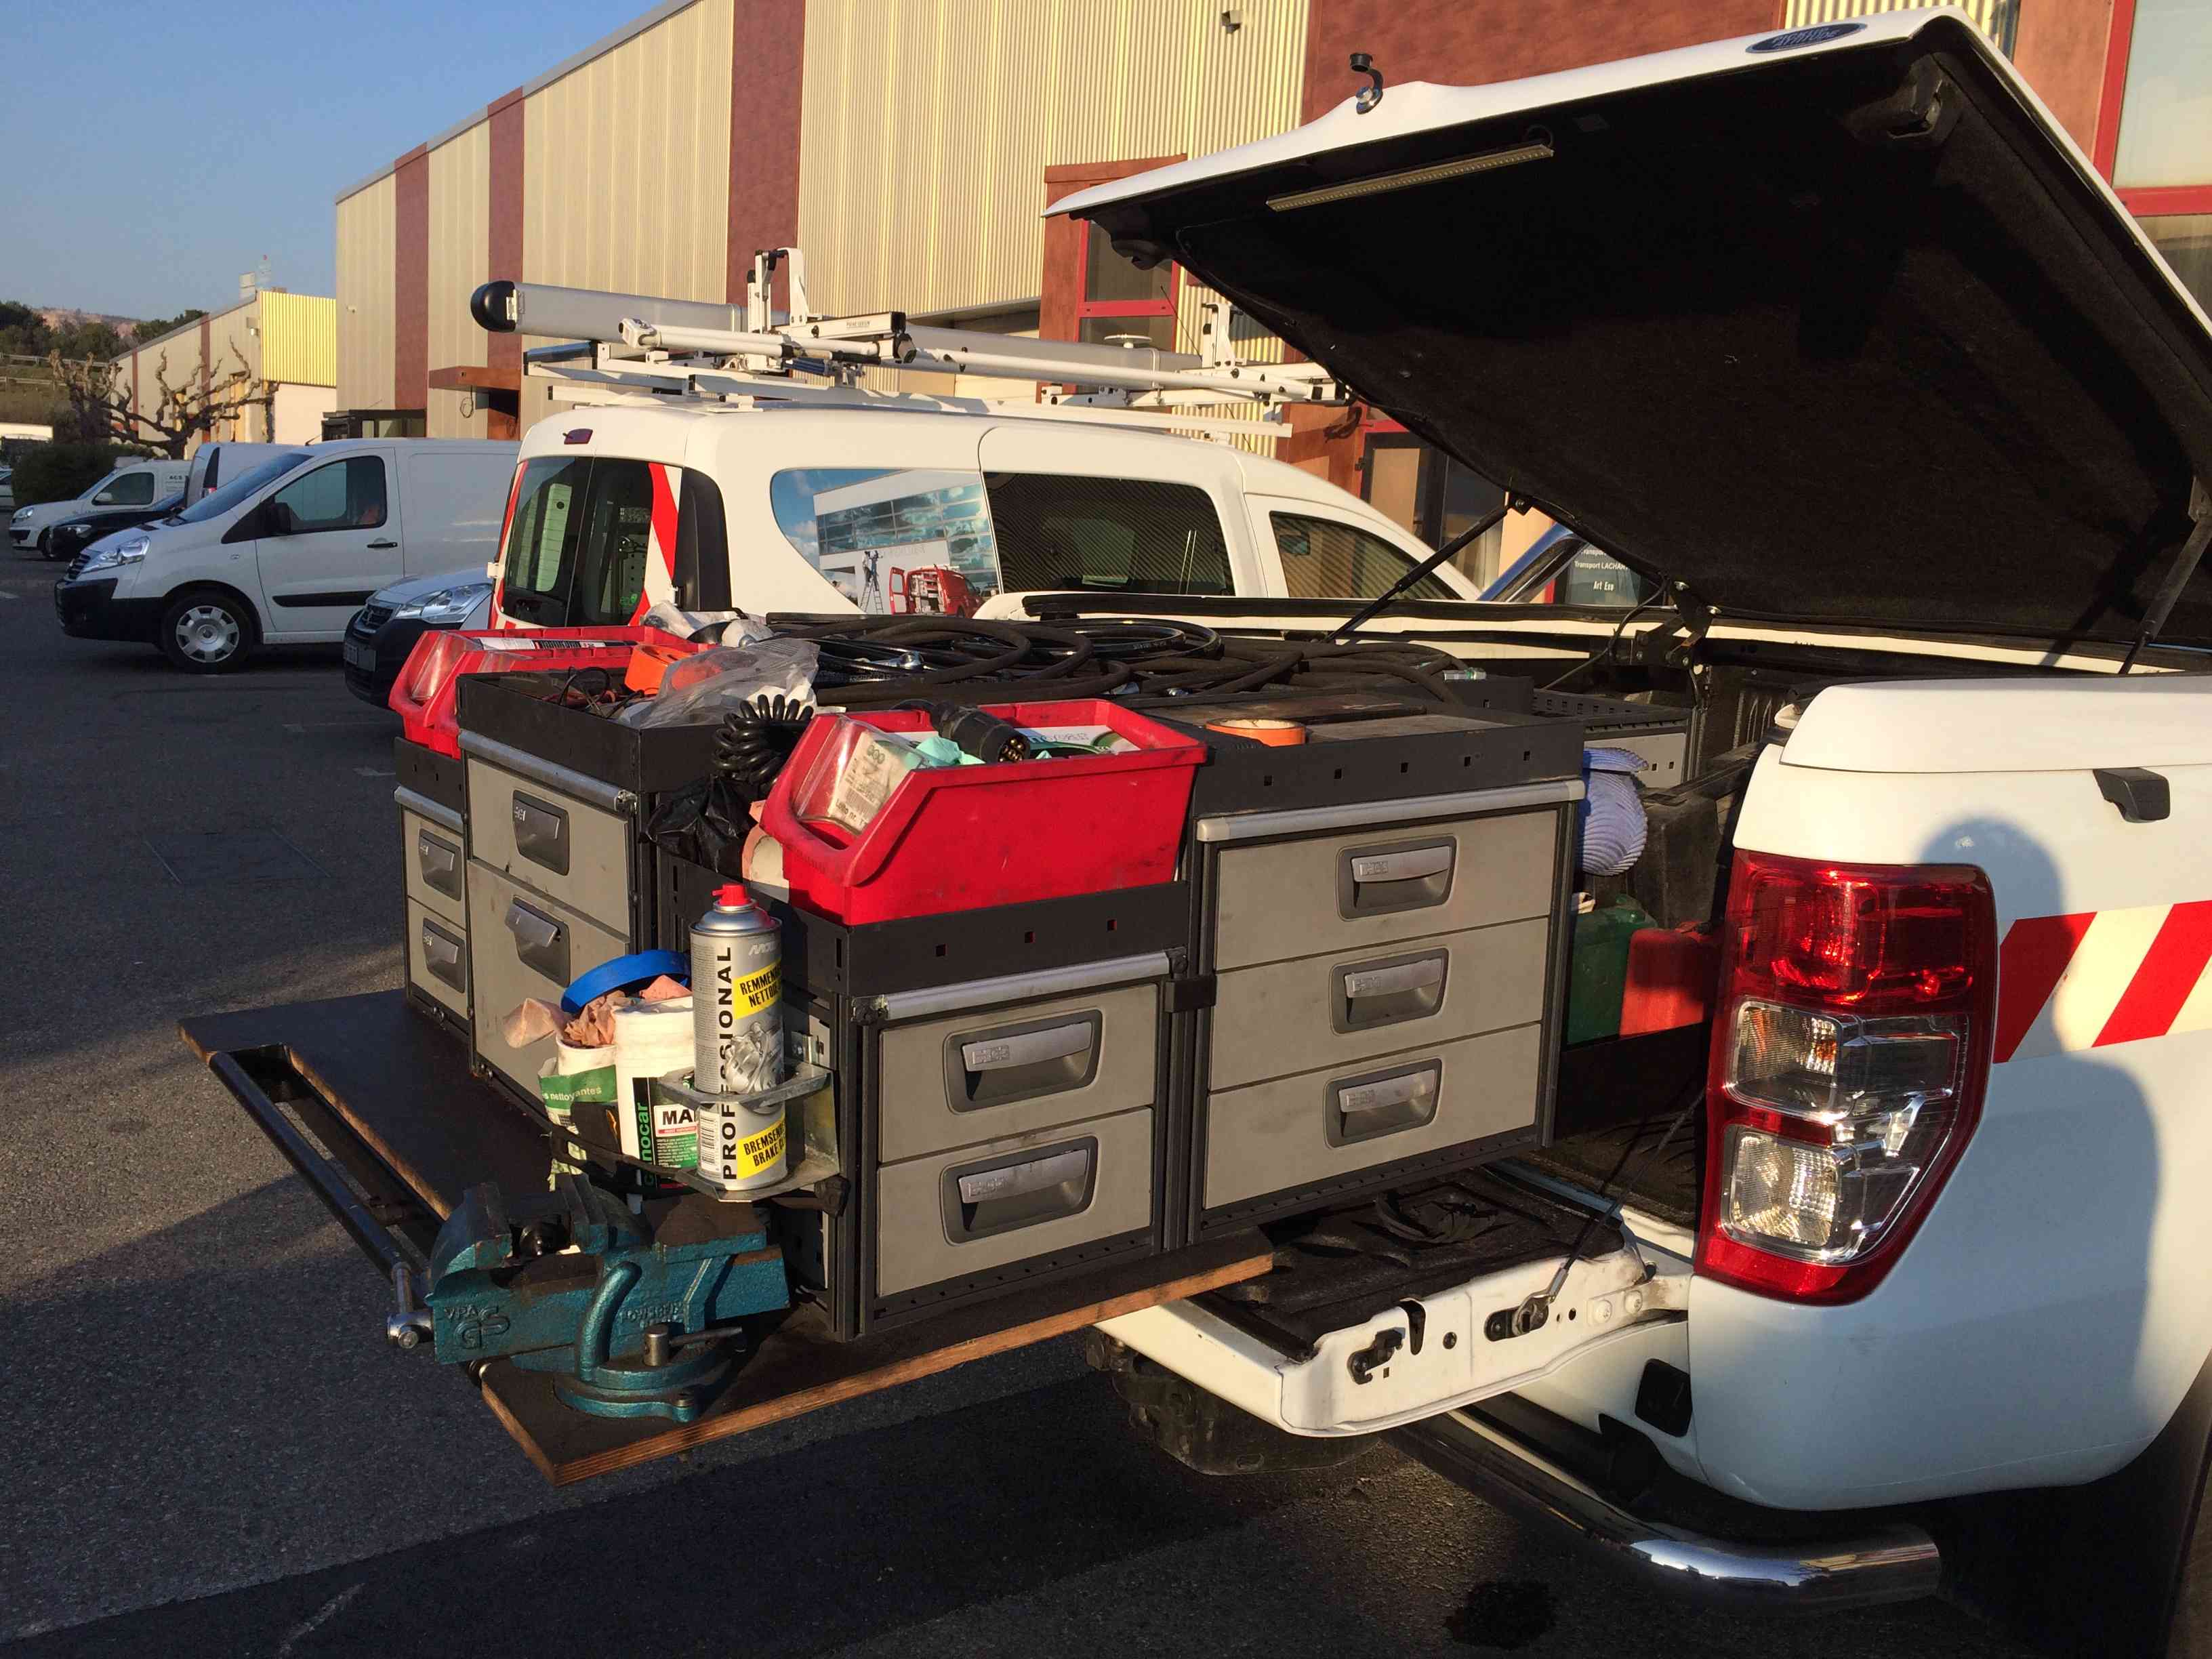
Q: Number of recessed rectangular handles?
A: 9